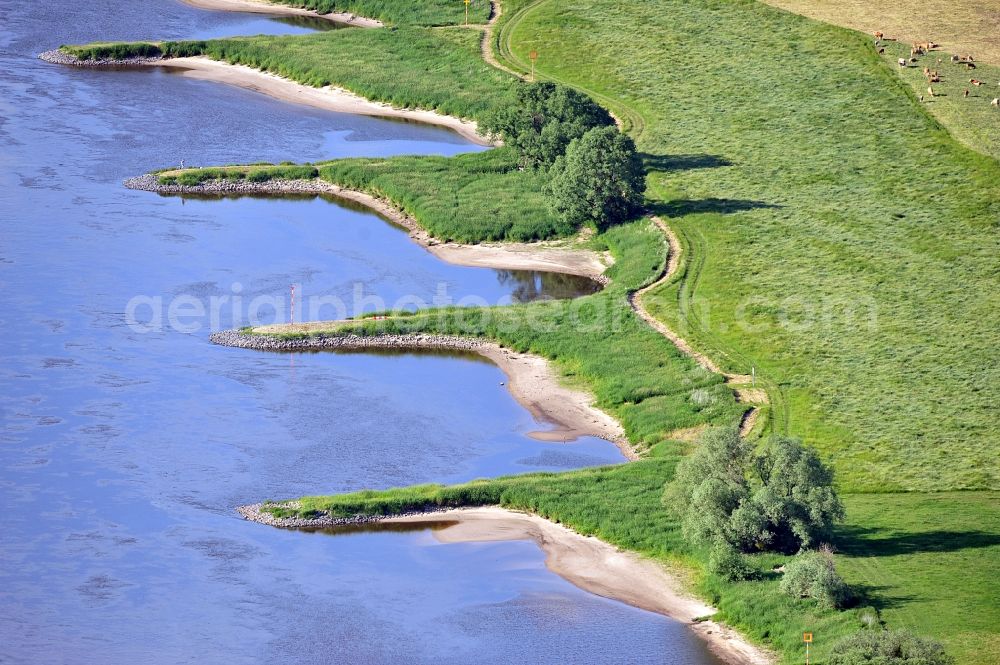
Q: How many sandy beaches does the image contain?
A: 5